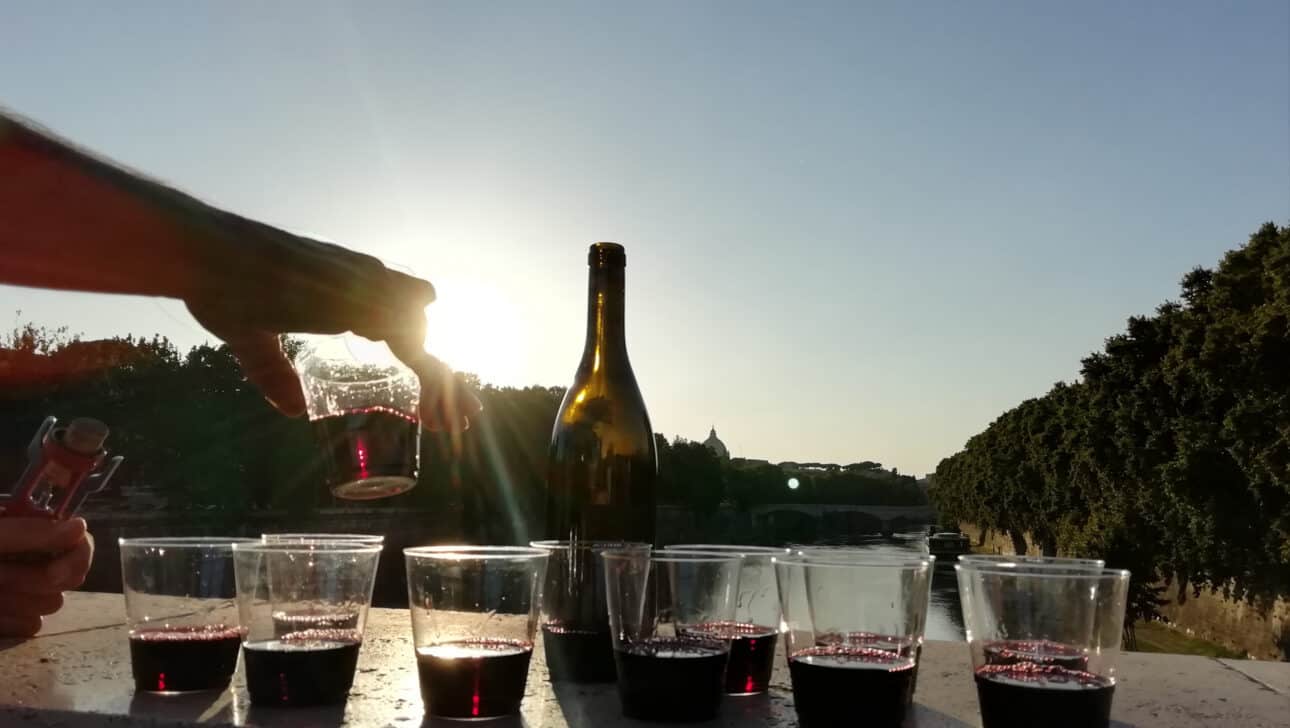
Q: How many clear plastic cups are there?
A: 12